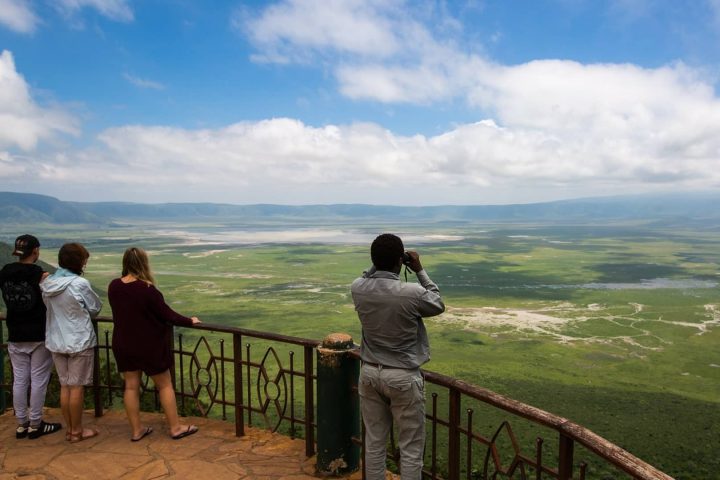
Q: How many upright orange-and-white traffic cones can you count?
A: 0